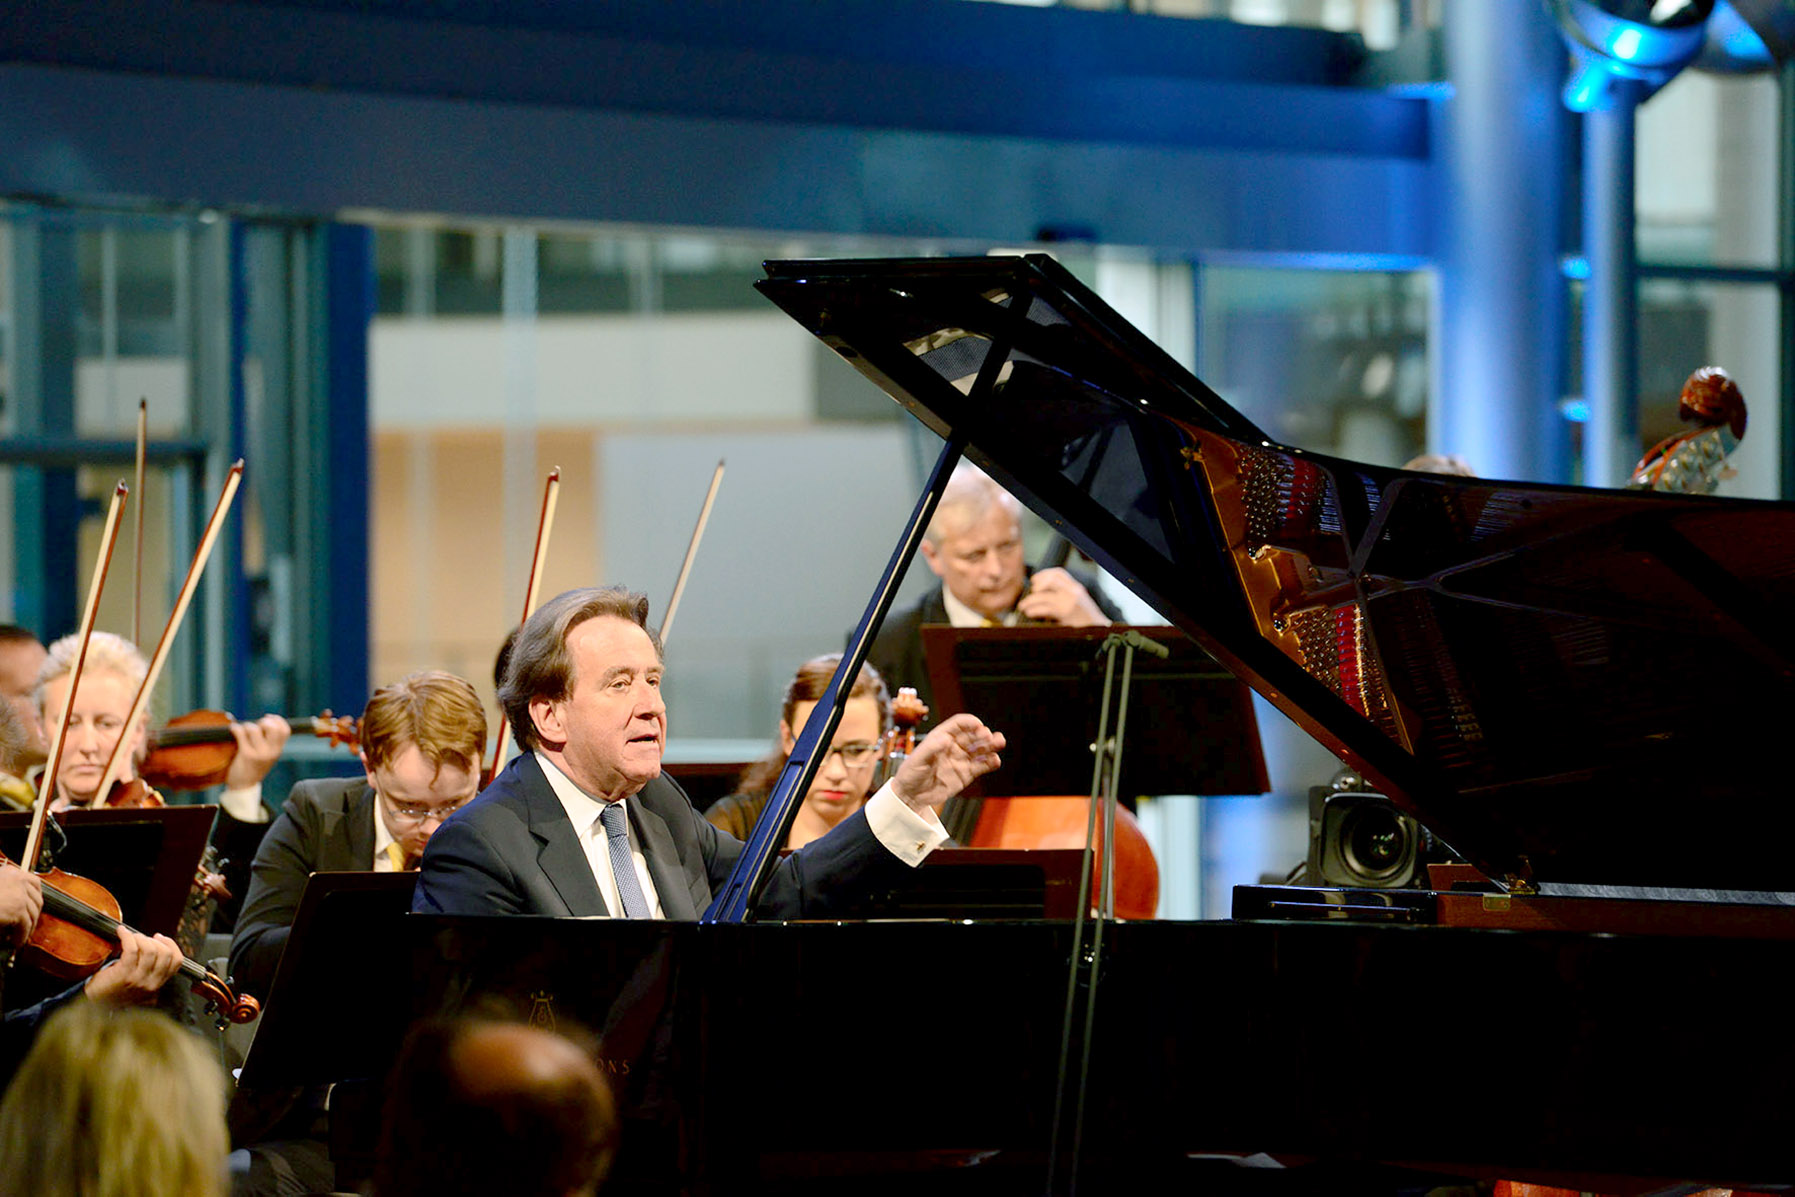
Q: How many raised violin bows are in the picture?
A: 5